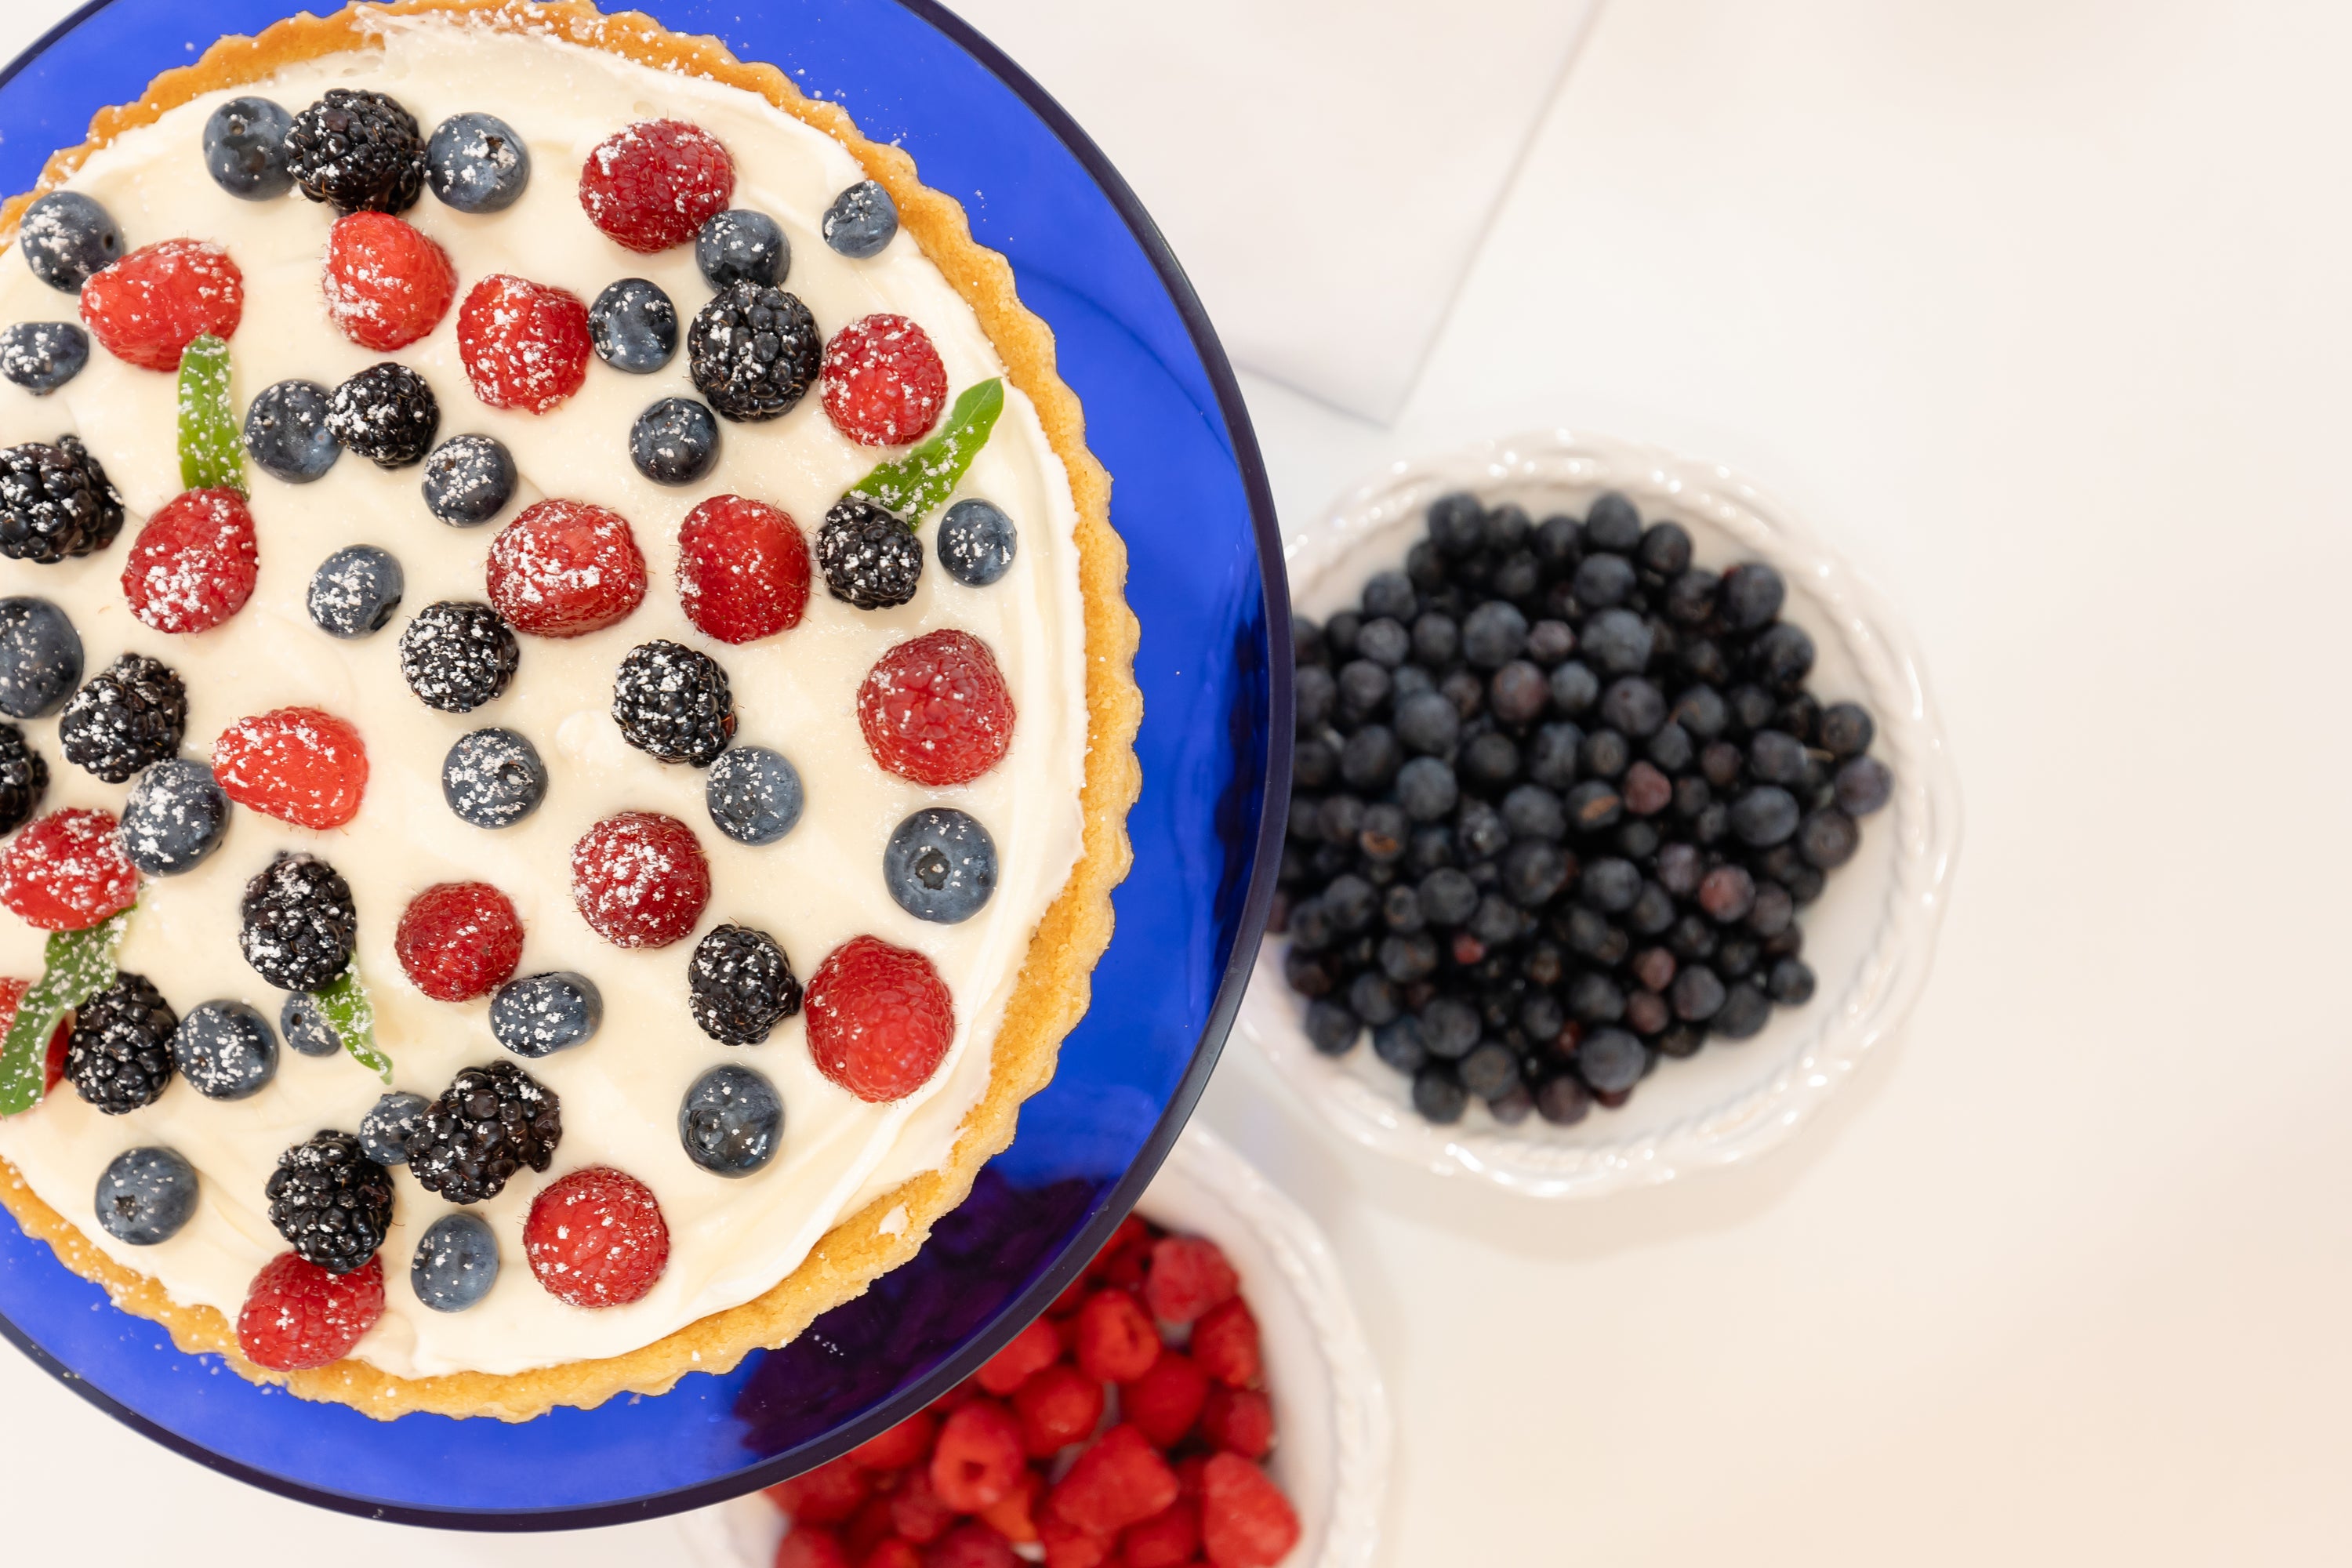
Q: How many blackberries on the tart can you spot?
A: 14